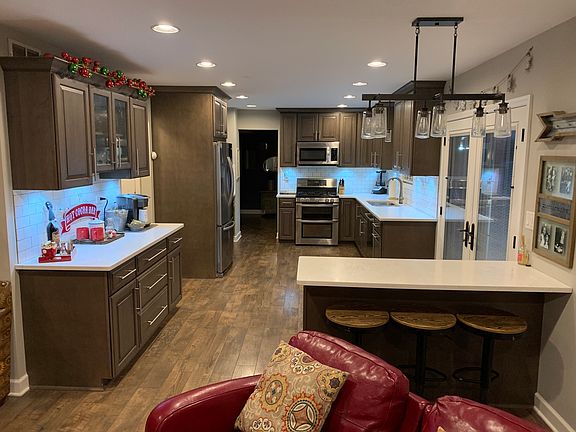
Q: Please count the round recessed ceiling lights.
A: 9